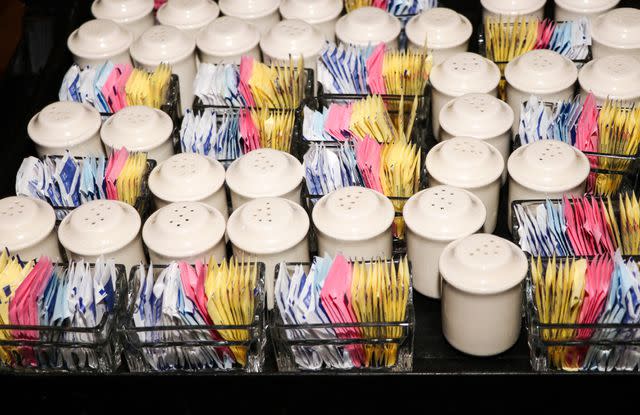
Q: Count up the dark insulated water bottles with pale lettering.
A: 0